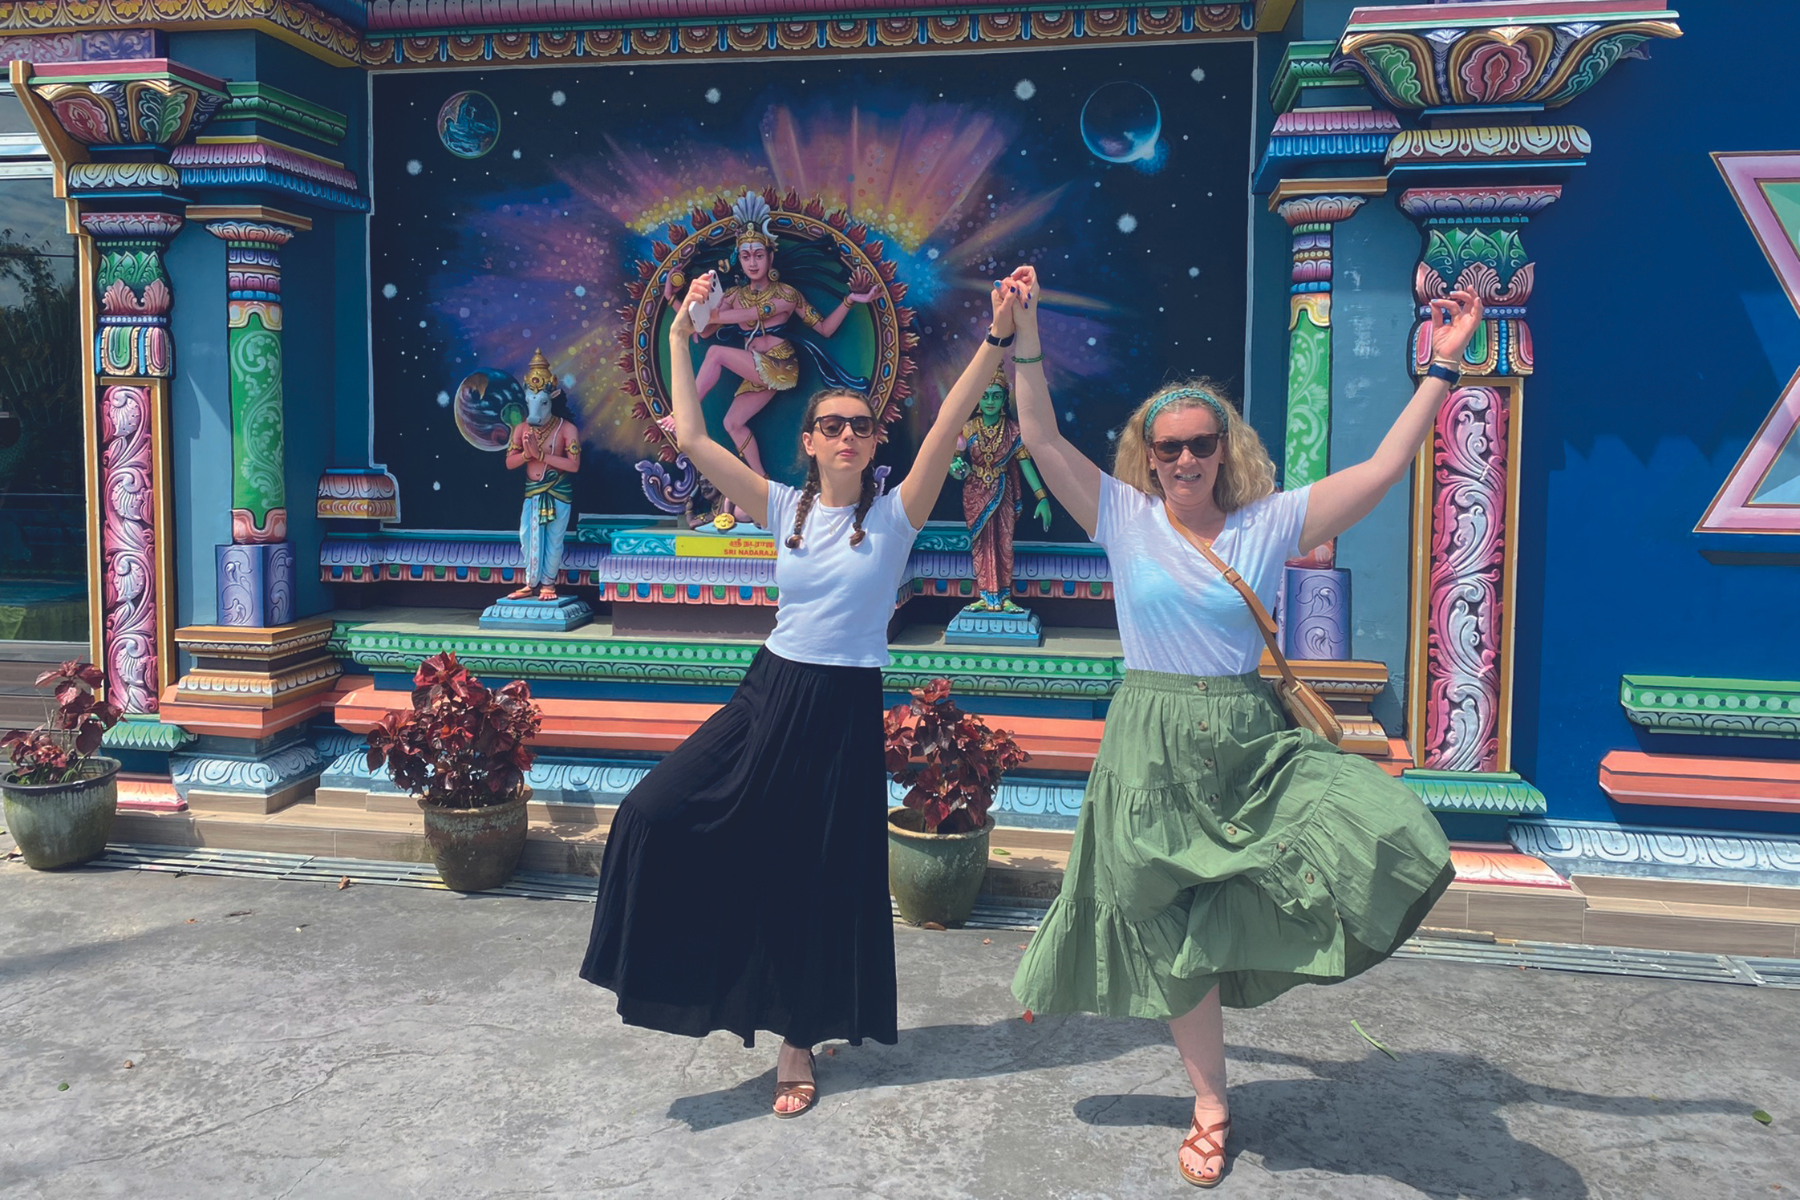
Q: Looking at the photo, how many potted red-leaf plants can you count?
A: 3